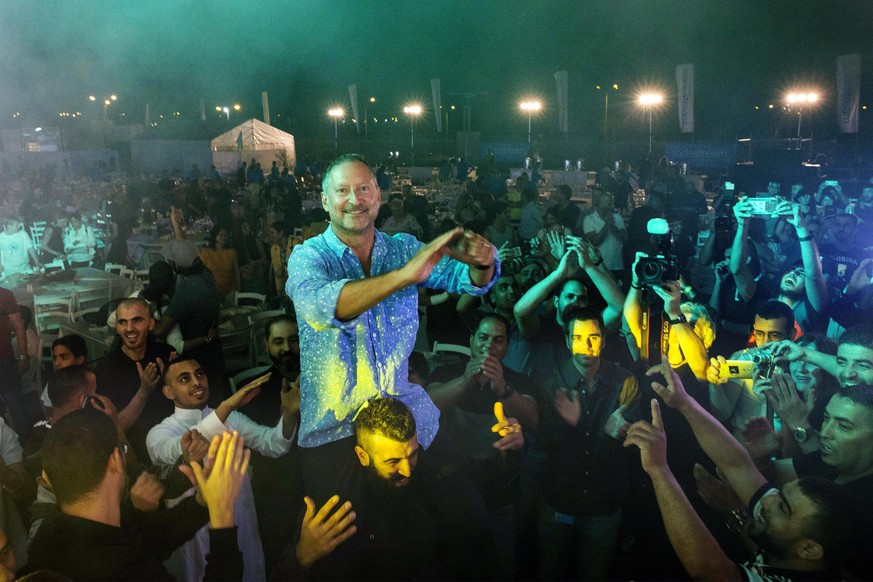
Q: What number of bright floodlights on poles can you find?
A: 5